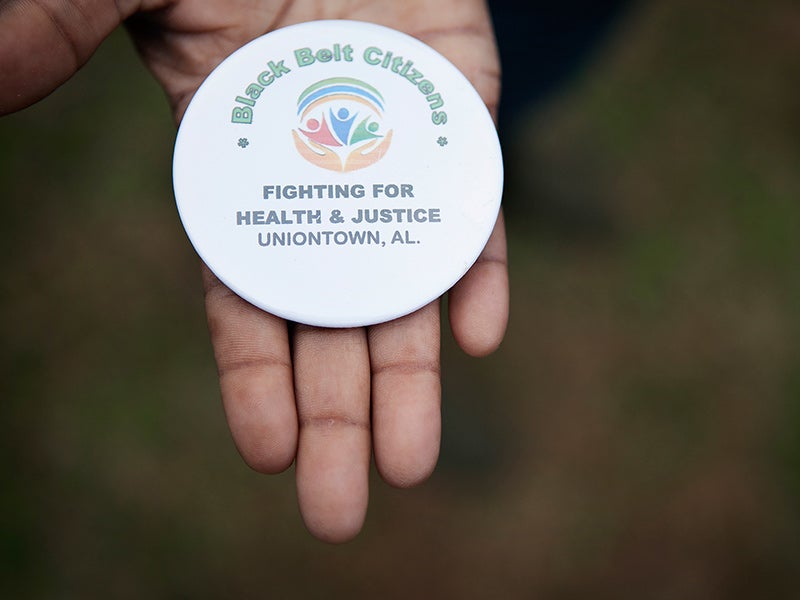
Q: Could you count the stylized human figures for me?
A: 3